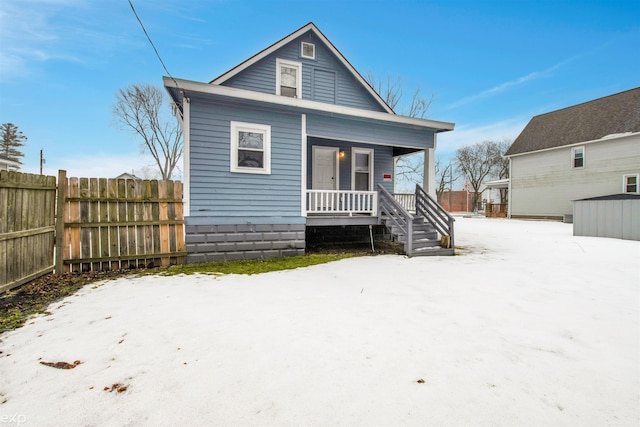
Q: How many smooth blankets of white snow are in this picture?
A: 1